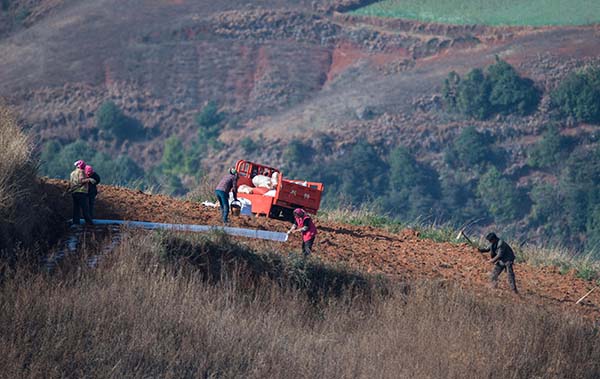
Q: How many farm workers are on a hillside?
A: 5